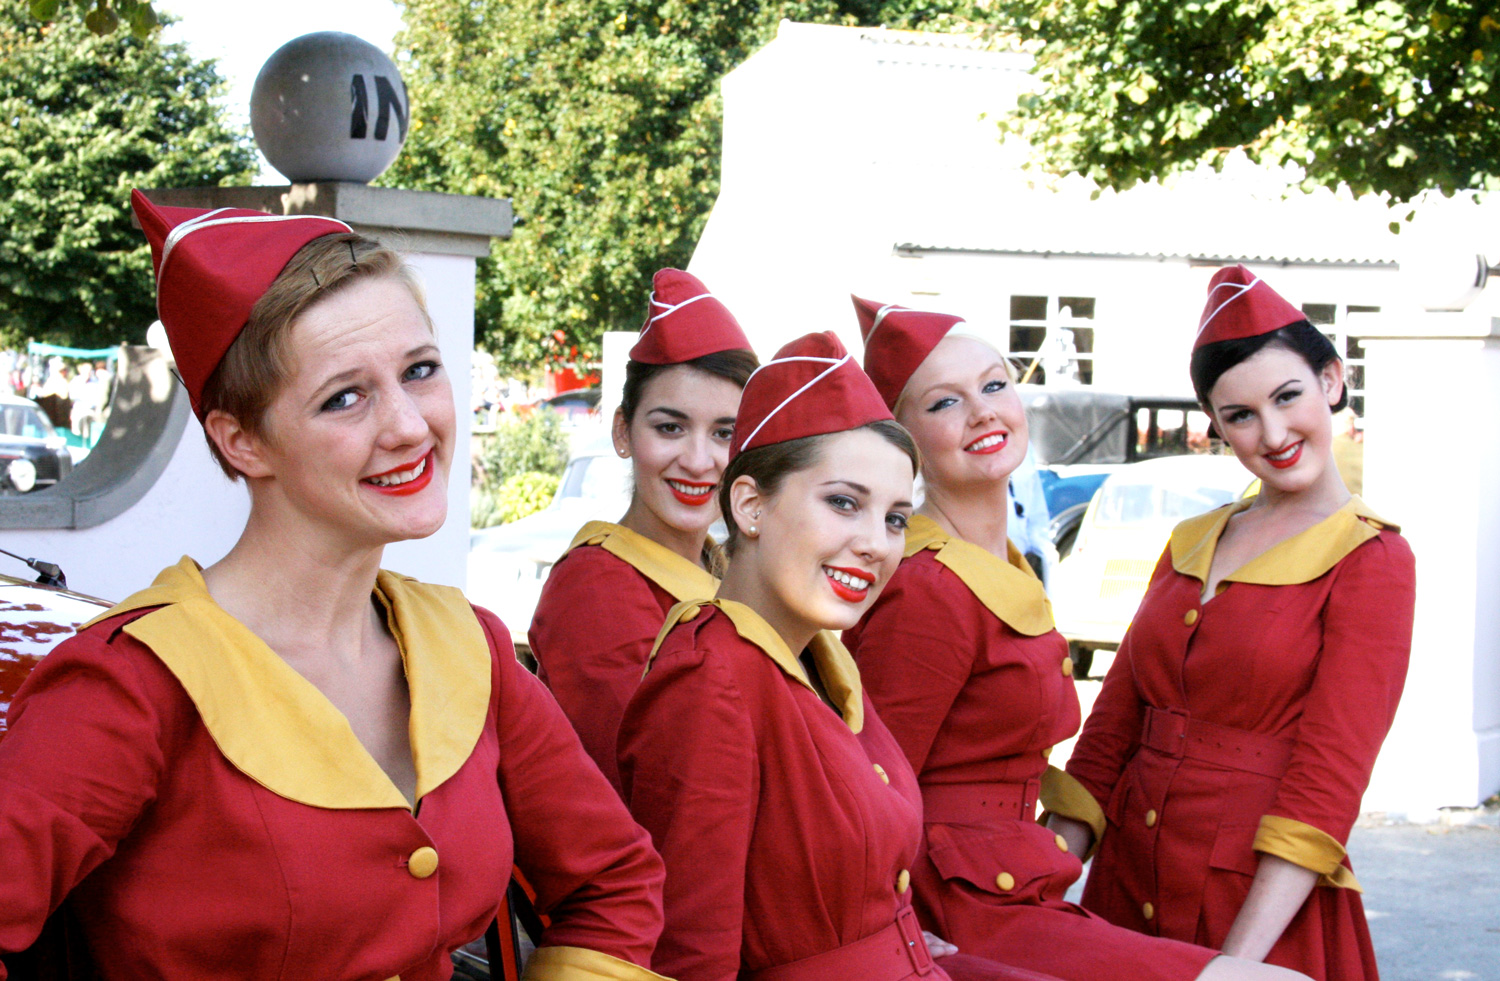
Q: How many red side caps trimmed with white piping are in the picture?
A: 5